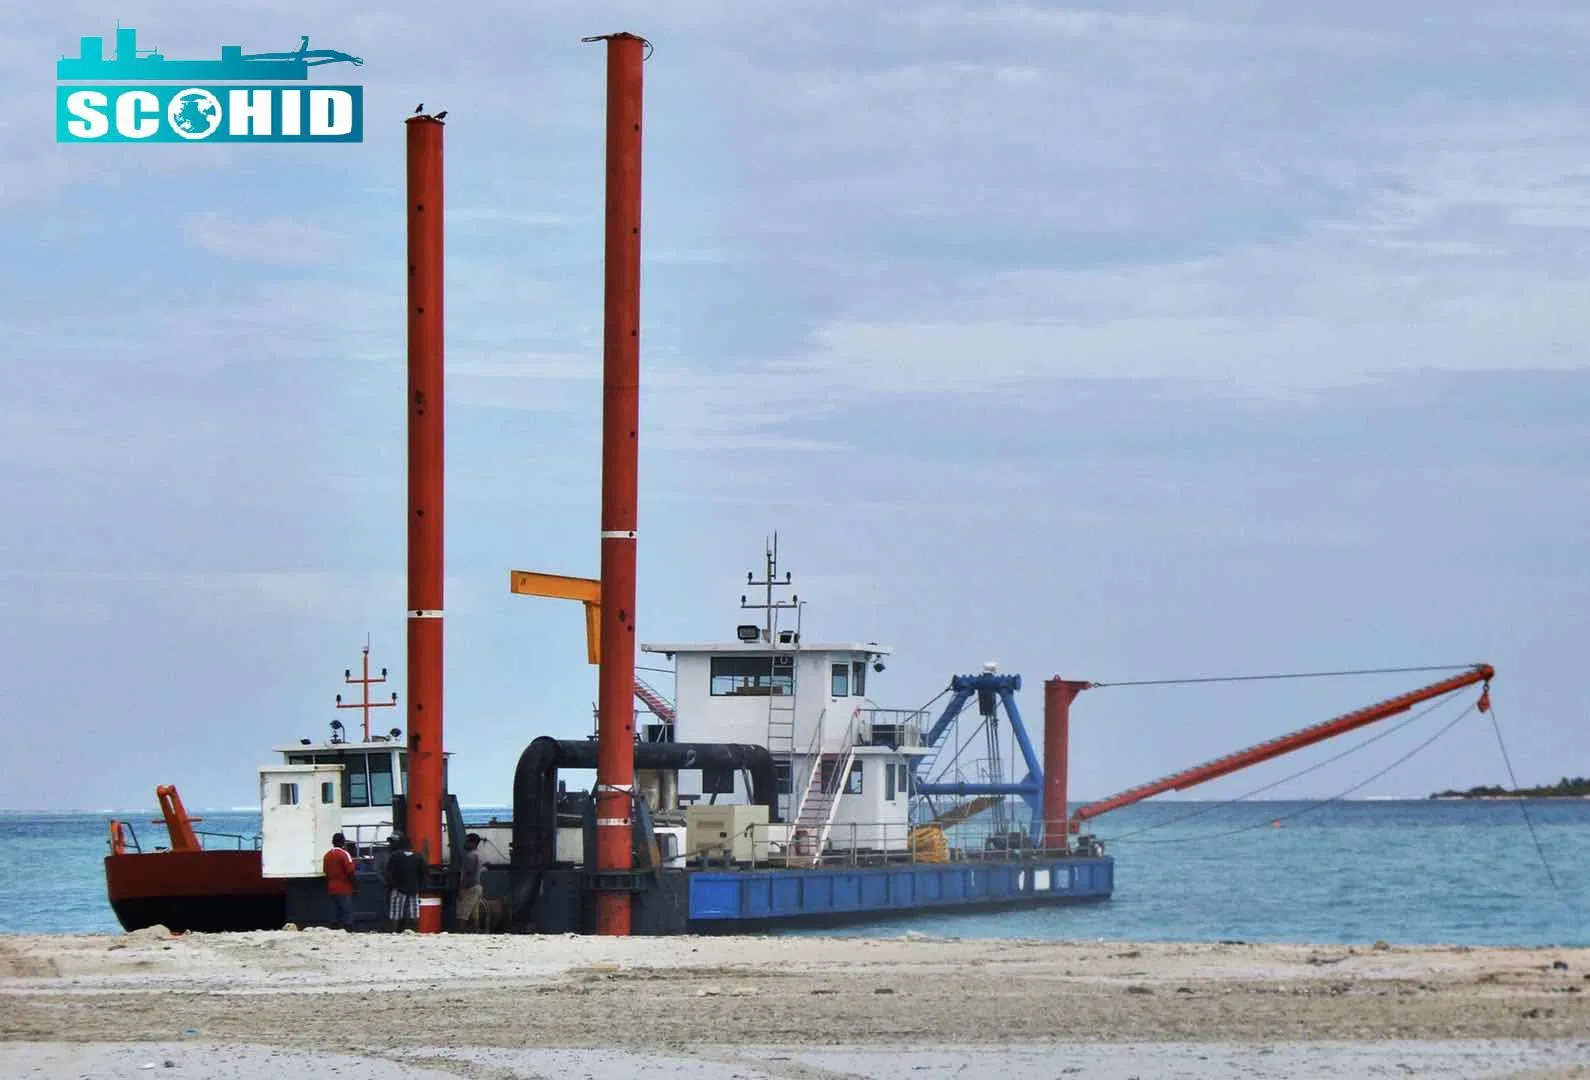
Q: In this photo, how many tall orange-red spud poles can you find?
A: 2